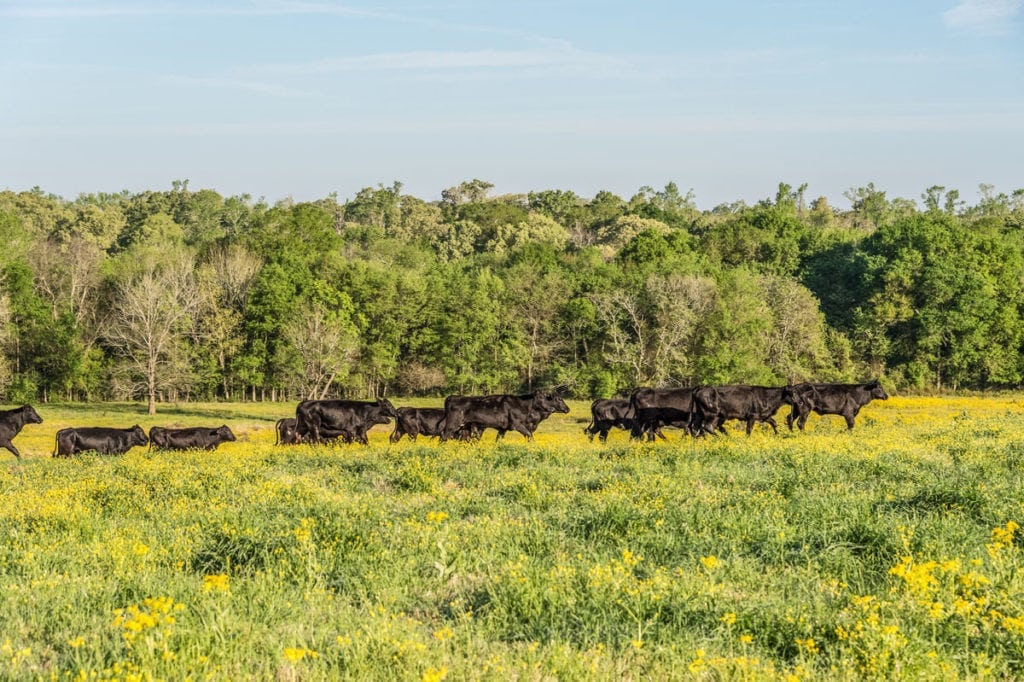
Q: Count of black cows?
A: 12